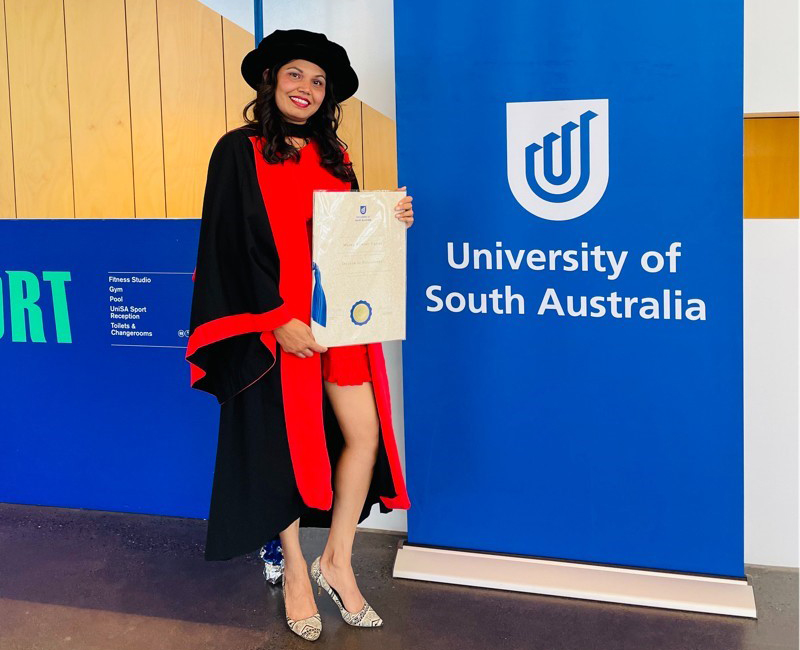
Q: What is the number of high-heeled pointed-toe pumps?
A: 2